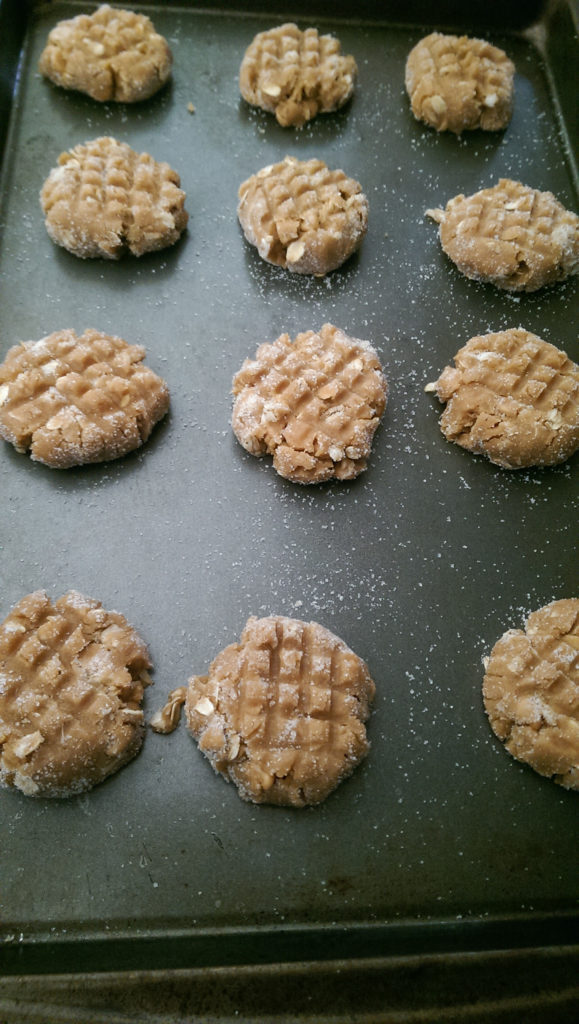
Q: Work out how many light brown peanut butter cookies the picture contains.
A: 12